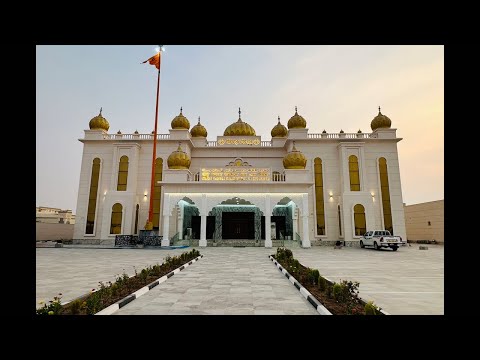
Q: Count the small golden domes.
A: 8